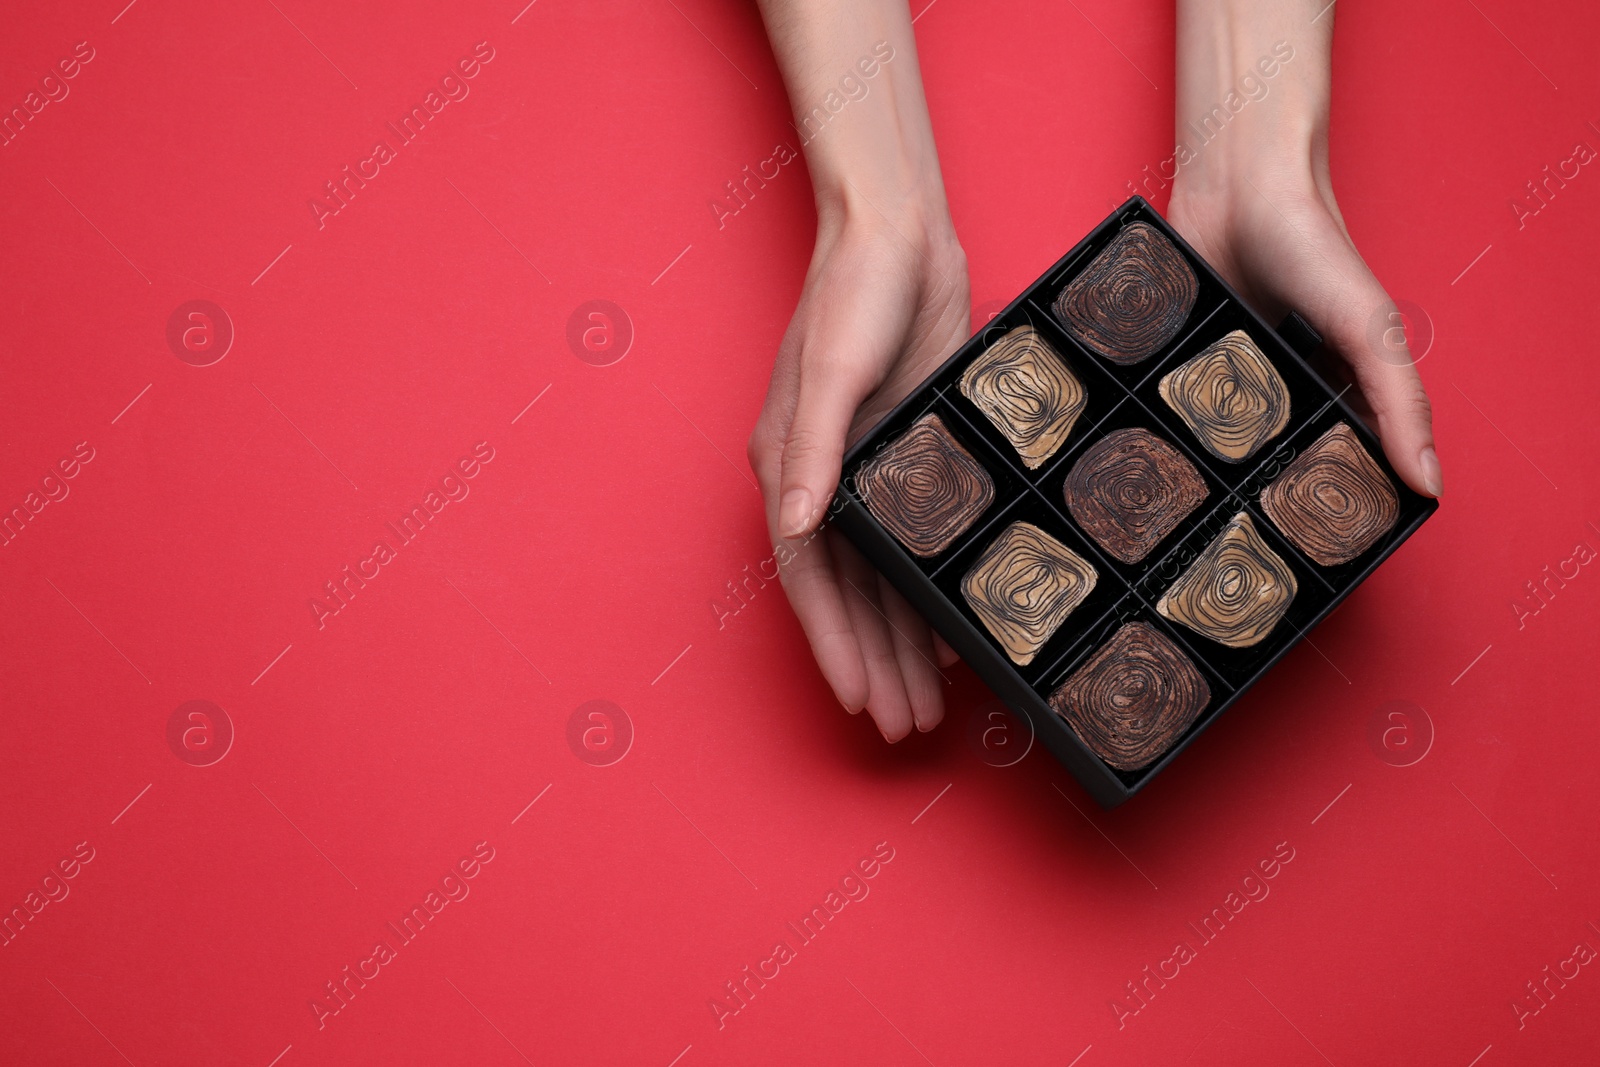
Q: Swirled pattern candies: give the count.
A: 9